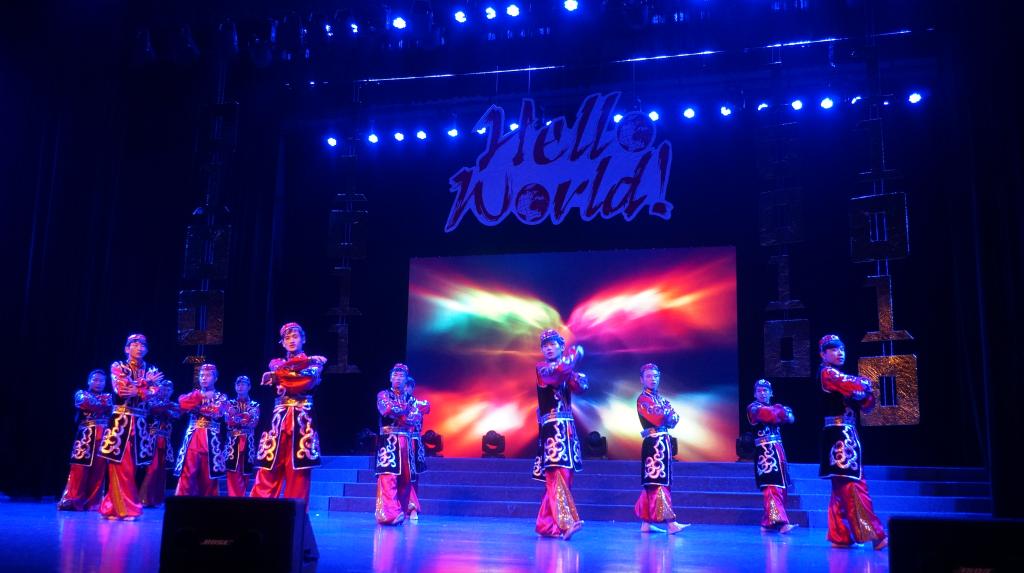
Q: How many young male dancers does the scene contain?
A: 12